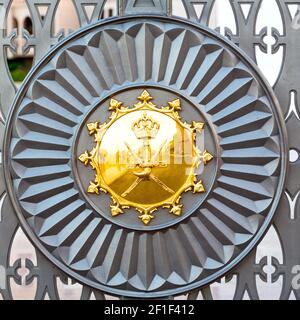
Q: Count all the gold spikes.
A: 12